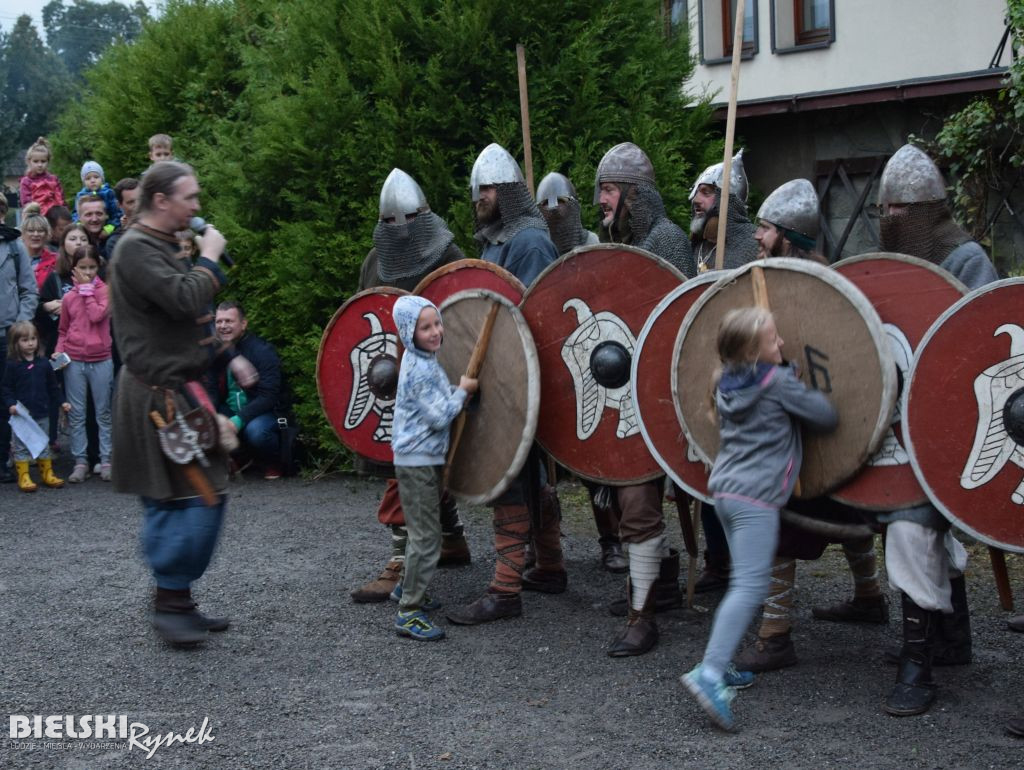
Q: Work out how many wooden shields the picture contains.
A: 8